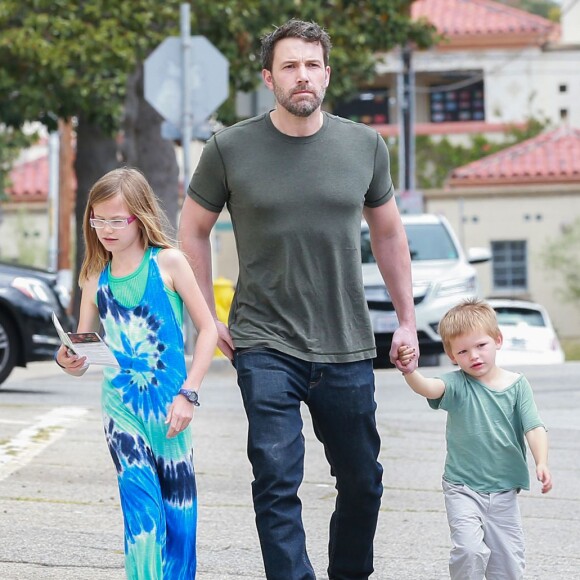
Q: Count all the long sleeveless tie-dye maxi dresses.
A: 1